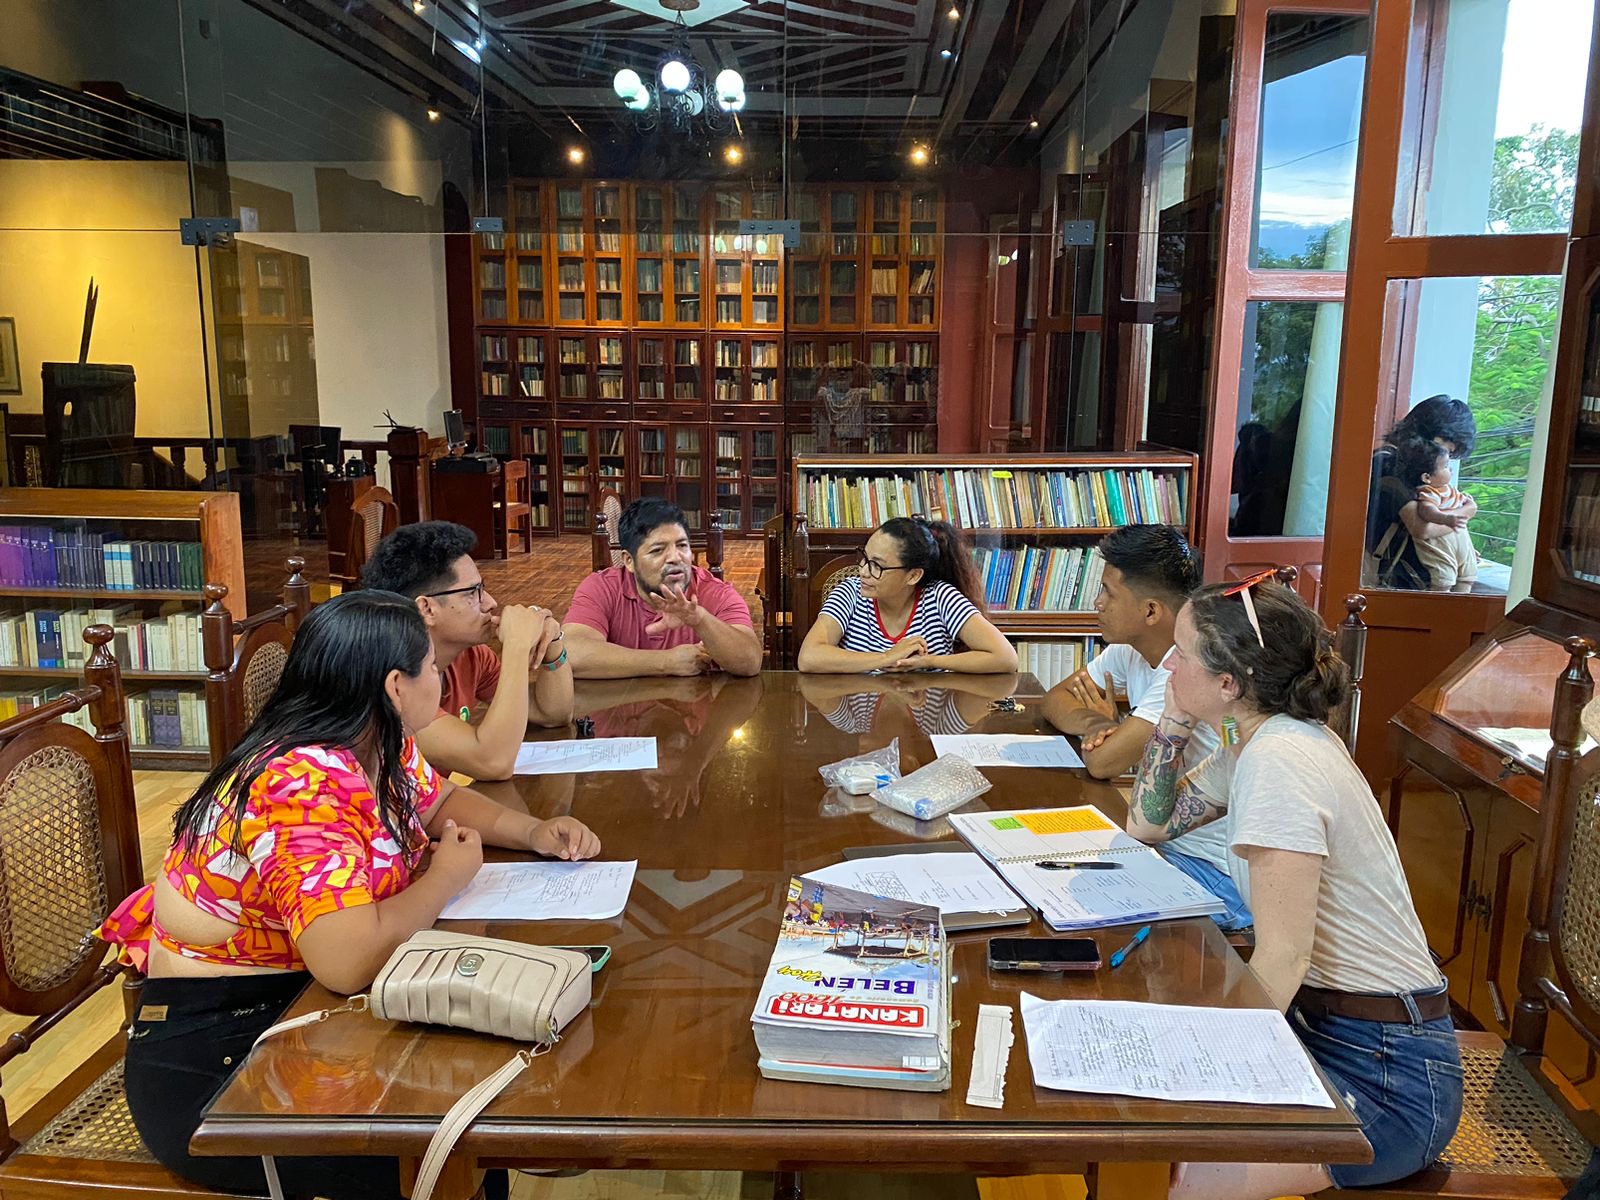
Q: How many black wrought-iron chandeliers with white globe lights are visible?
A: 1